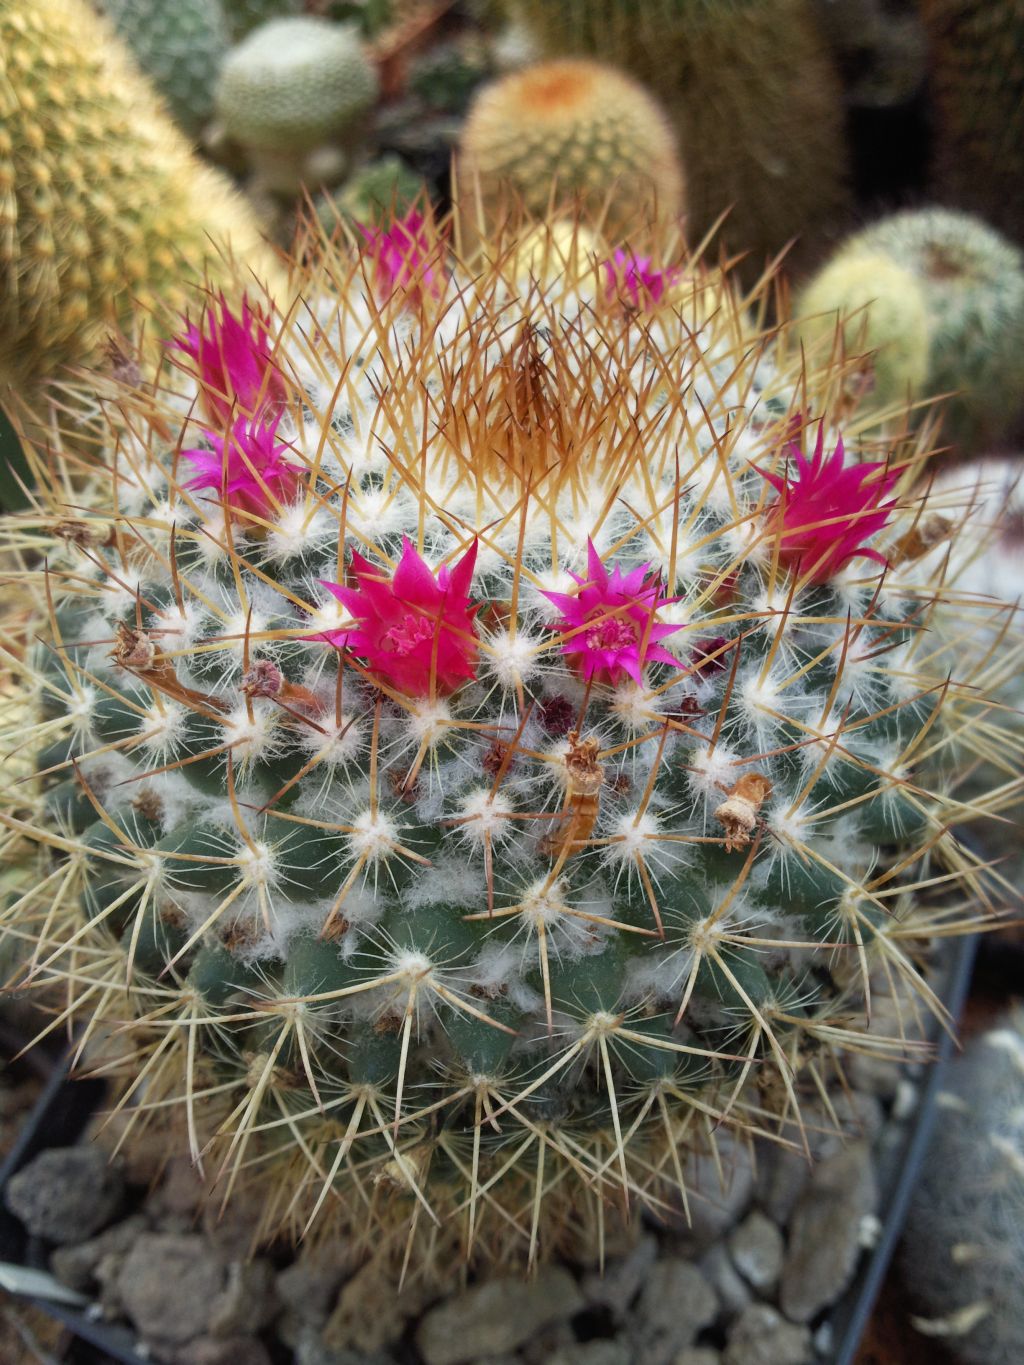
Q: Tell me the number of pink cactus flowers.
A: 7